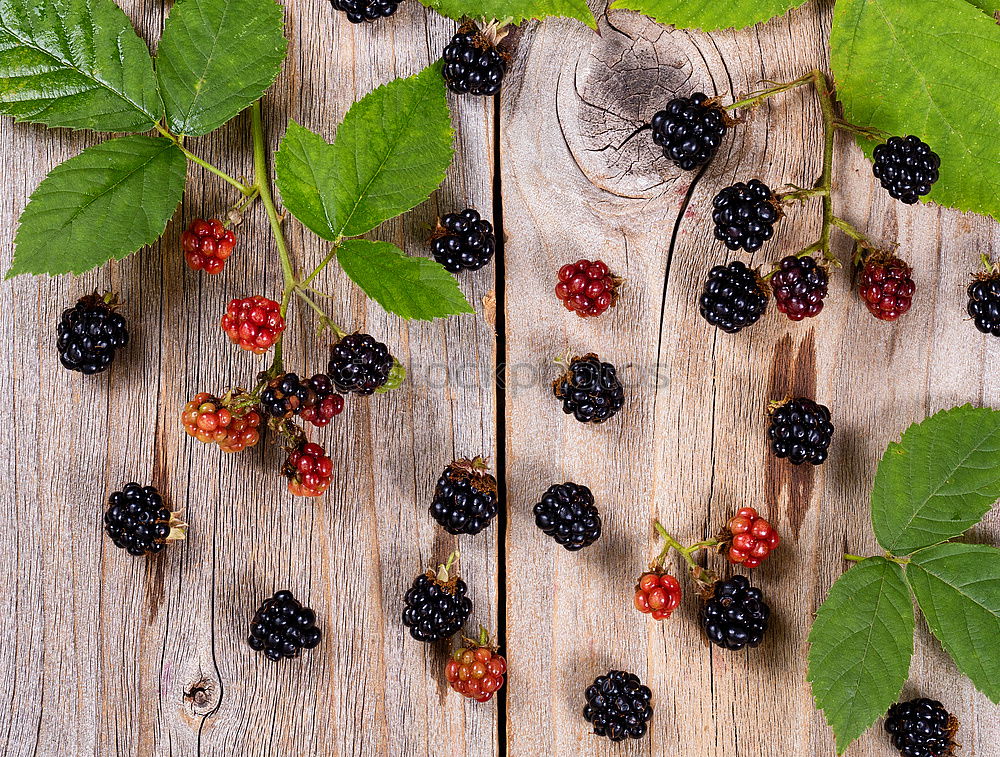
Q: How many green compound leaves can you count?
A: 3